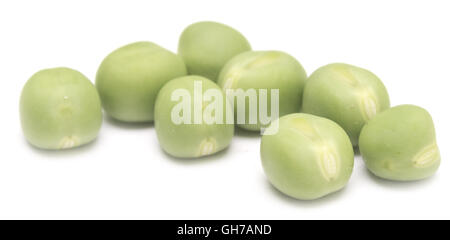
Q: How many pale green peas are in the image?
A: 8